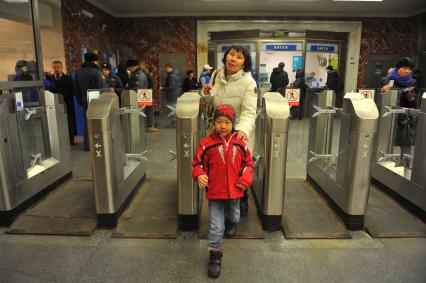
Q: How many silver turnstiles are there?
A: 6